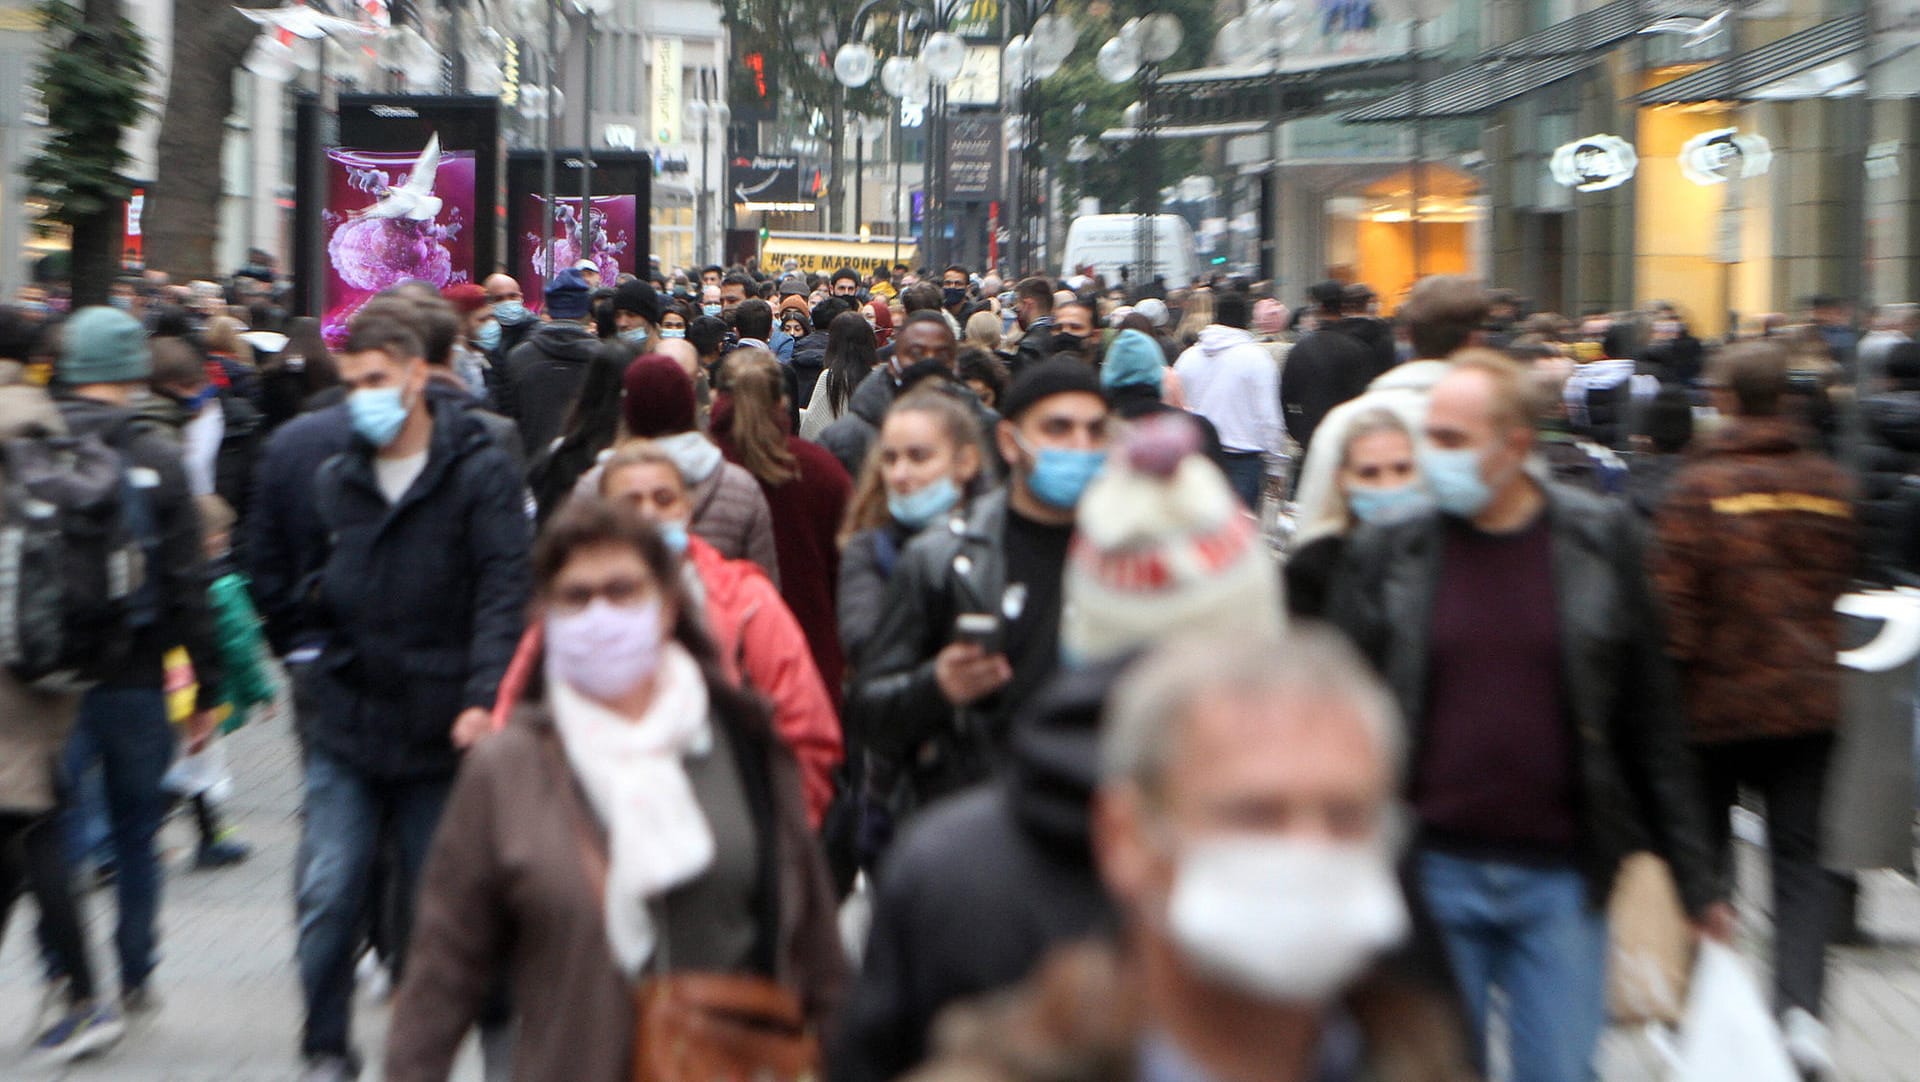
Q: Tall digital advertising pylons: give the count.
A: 2